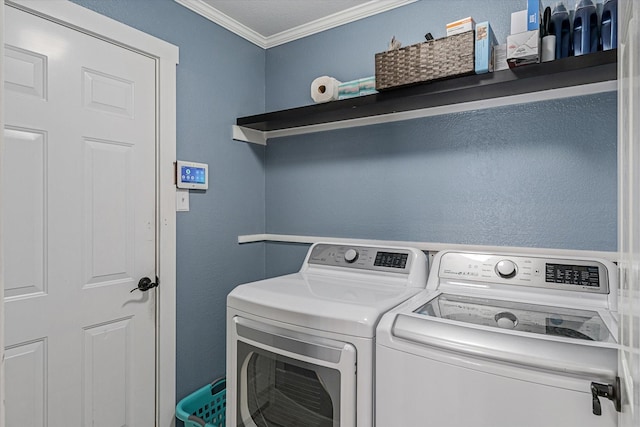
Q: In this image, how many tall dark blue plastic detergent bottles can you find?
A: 3